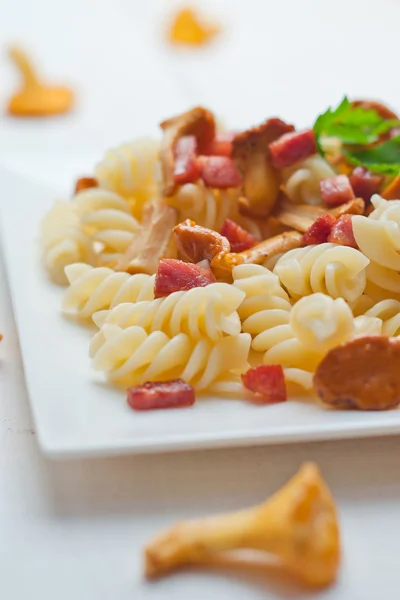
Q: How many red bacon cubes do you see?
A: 12